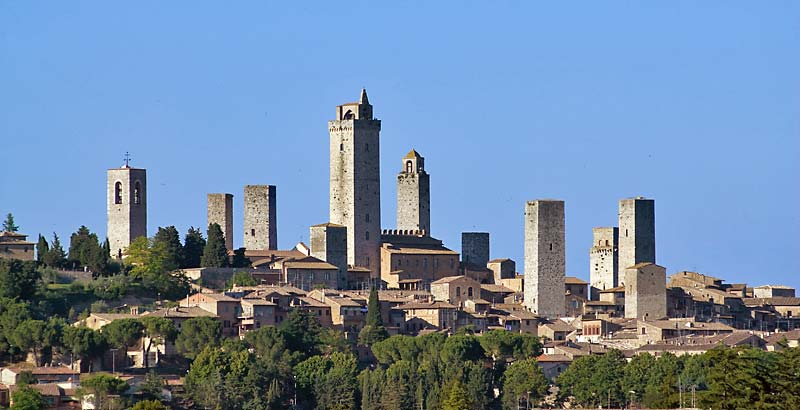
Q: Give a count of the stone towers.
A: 11